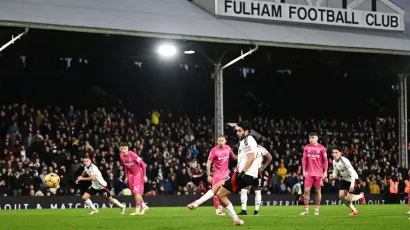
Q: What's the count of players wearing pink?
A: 3